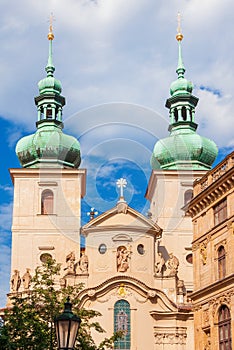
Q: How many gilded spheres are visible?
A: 2